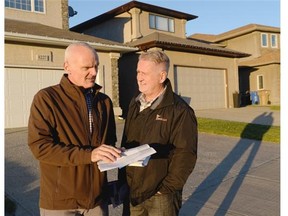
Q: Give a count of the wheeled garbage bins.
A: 2